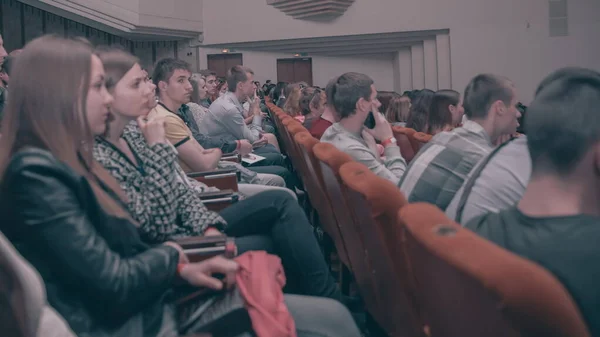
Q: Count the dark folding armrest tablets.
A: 4